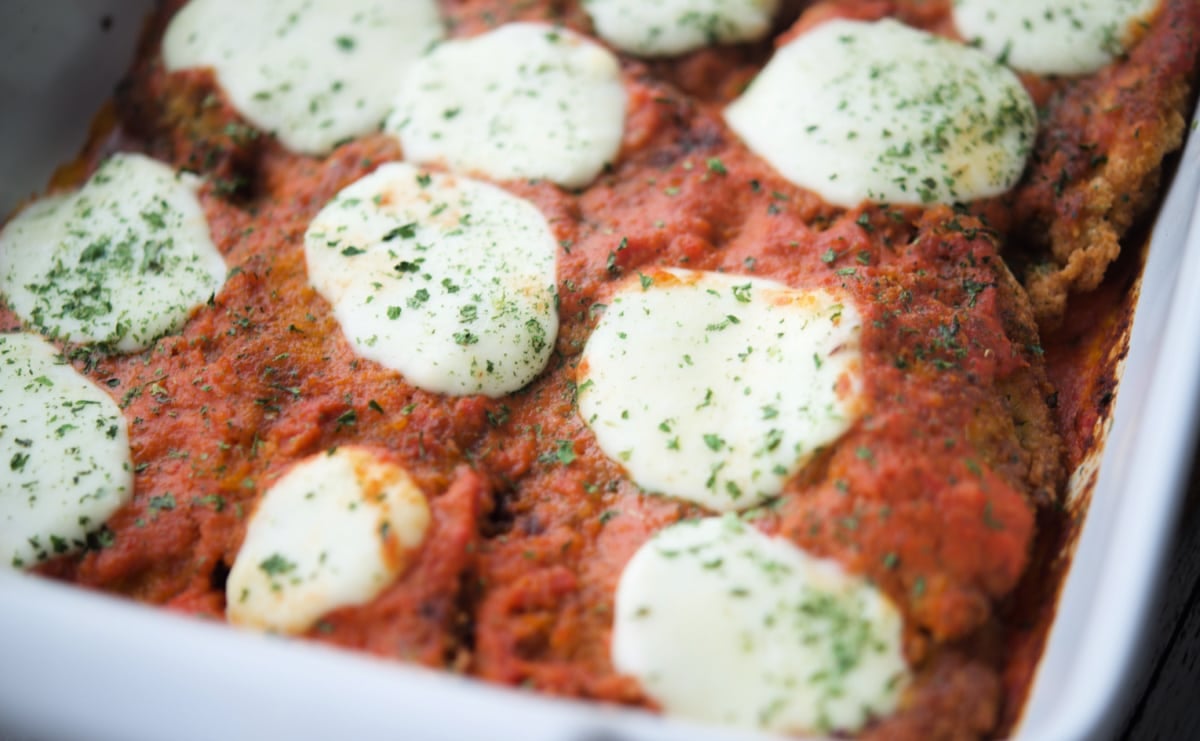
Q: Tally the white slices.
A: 11